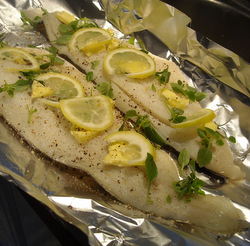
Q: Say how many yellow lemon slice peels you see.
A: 7